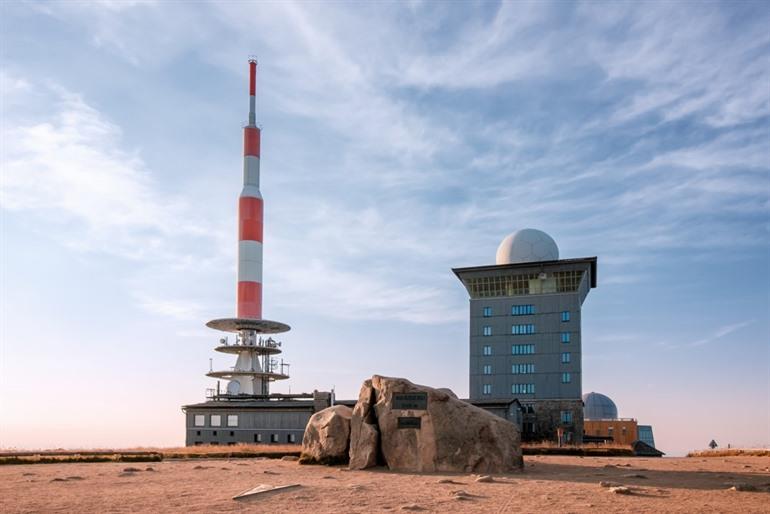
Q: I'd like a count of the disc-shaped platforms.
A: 3